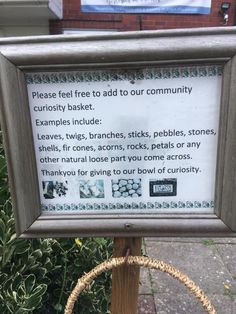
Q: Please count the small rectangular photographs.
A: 4